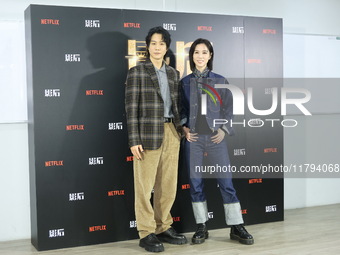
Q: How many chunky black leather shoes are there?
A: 4